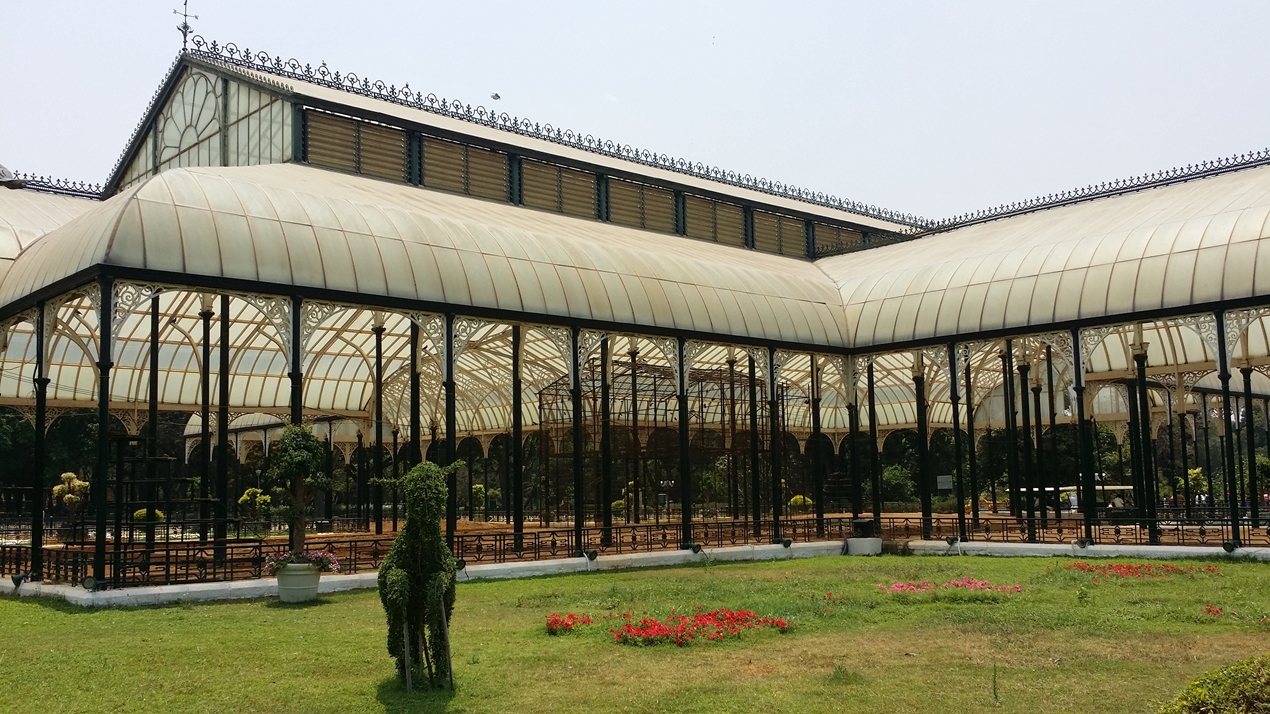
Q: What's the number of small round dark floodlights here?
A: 9